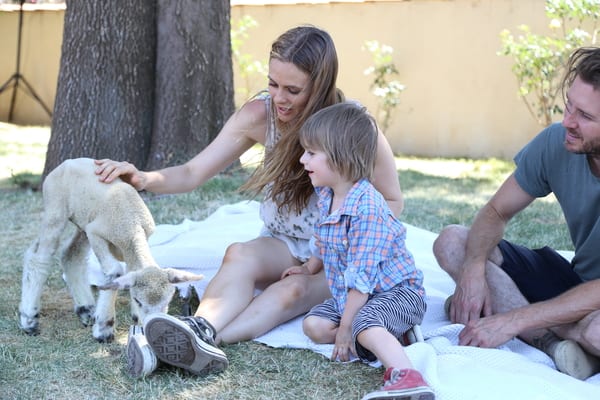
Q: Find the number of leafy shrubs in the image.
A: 3